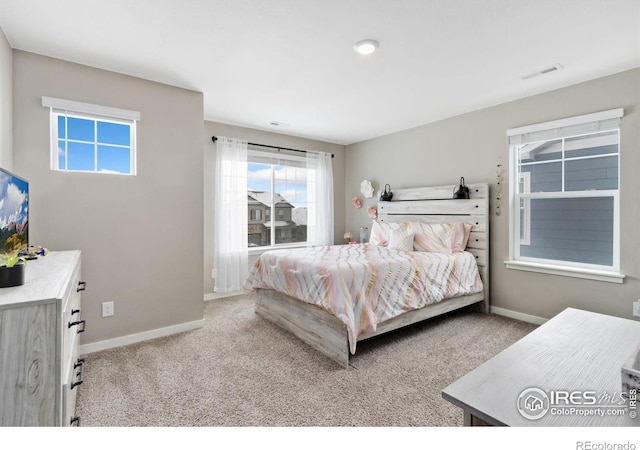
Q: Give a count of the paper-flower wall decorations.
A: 3